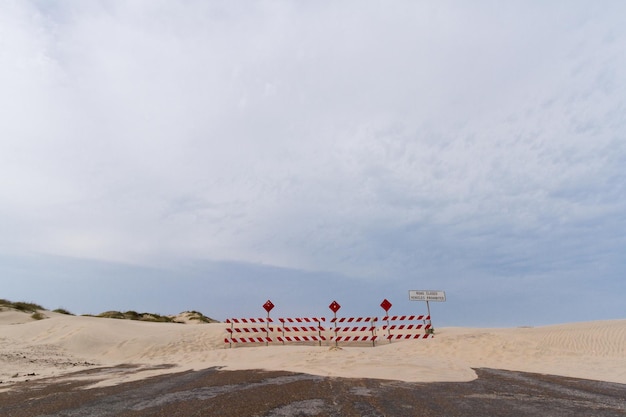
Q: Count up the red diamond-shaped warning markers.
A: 3